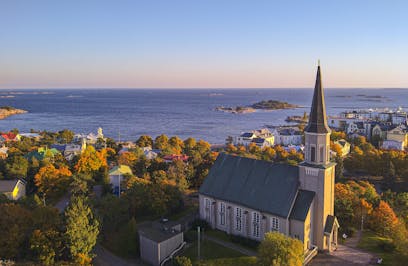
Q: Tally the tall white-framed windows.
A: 5